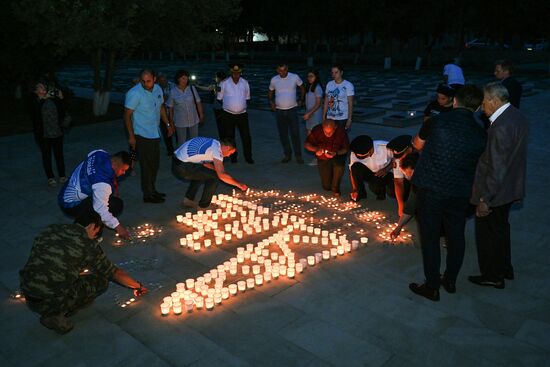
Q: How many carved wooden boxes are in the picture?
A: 0